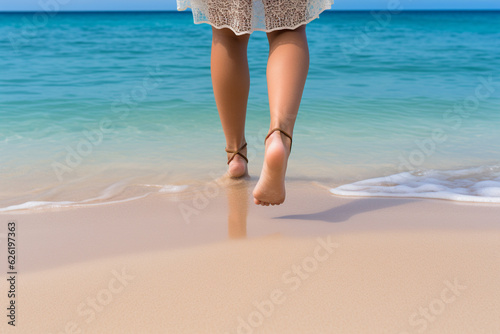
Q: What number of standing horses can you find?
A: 0